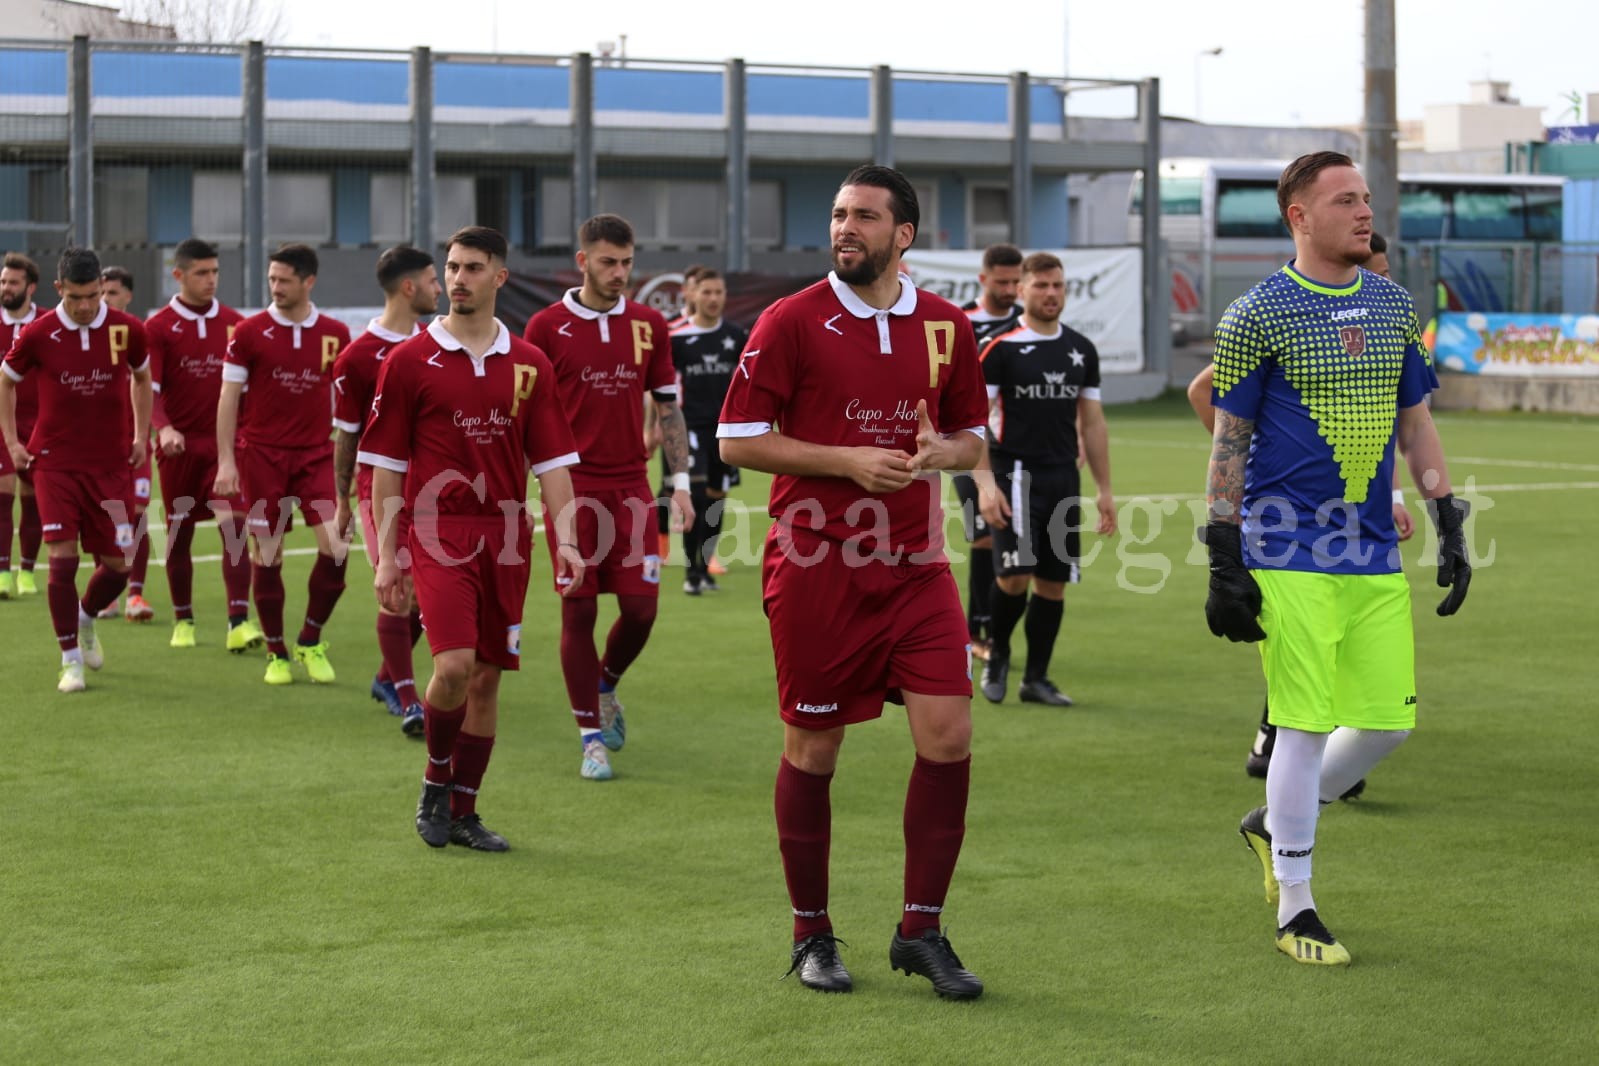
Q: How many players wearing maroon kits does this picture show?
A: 9